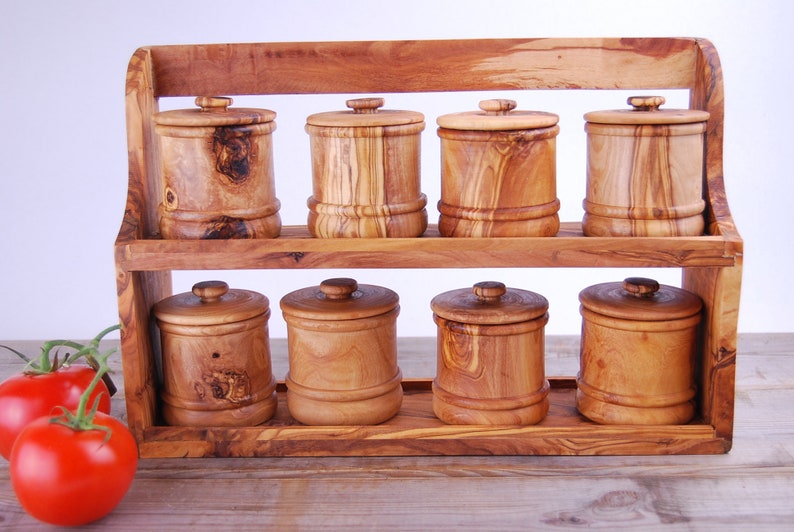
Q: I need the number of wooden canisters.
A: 8